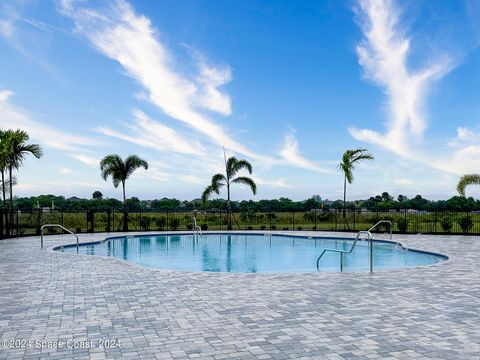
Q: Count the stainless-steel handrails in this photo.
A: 4